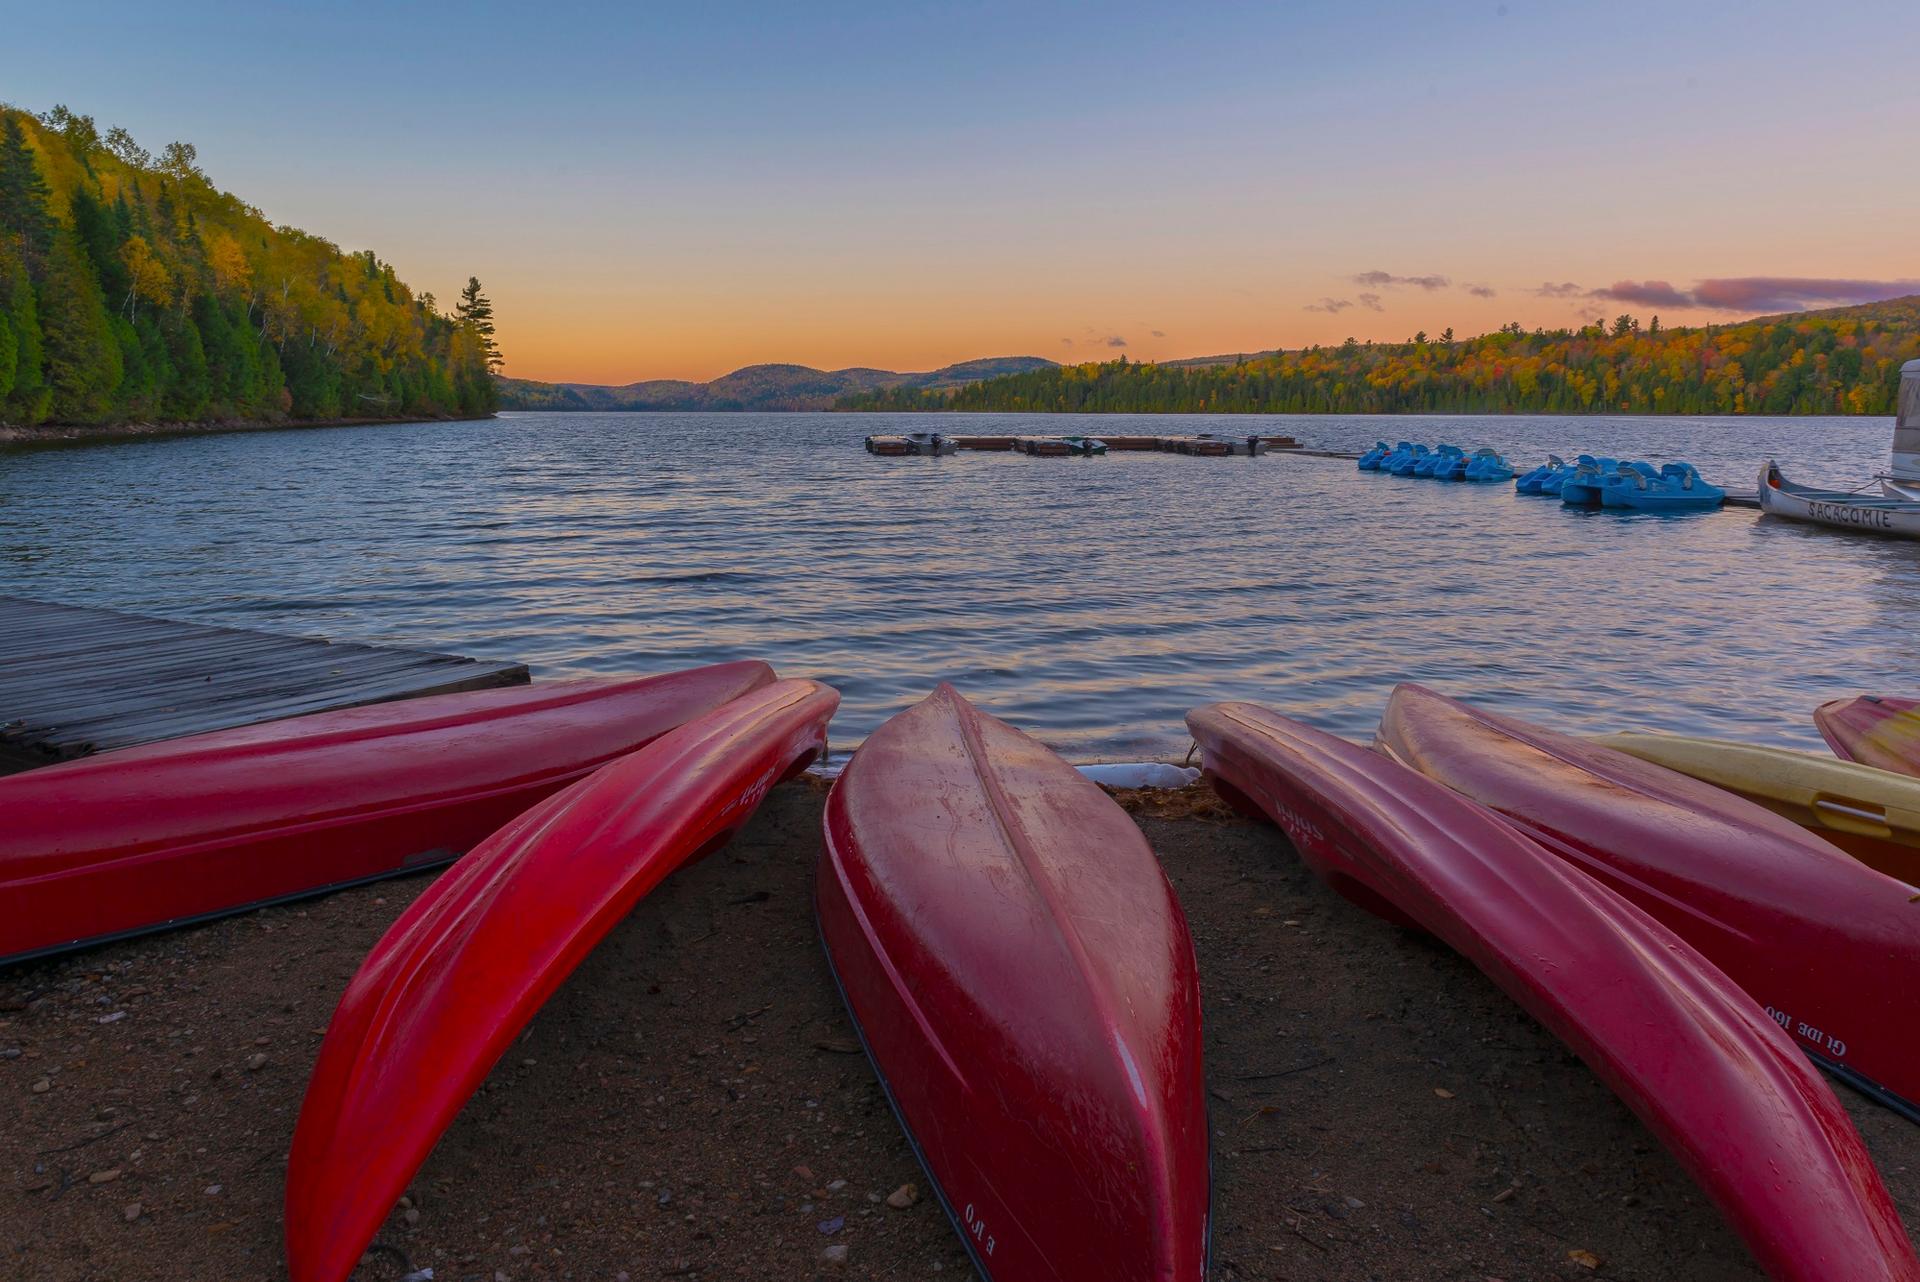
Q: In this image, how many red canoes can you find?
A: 5